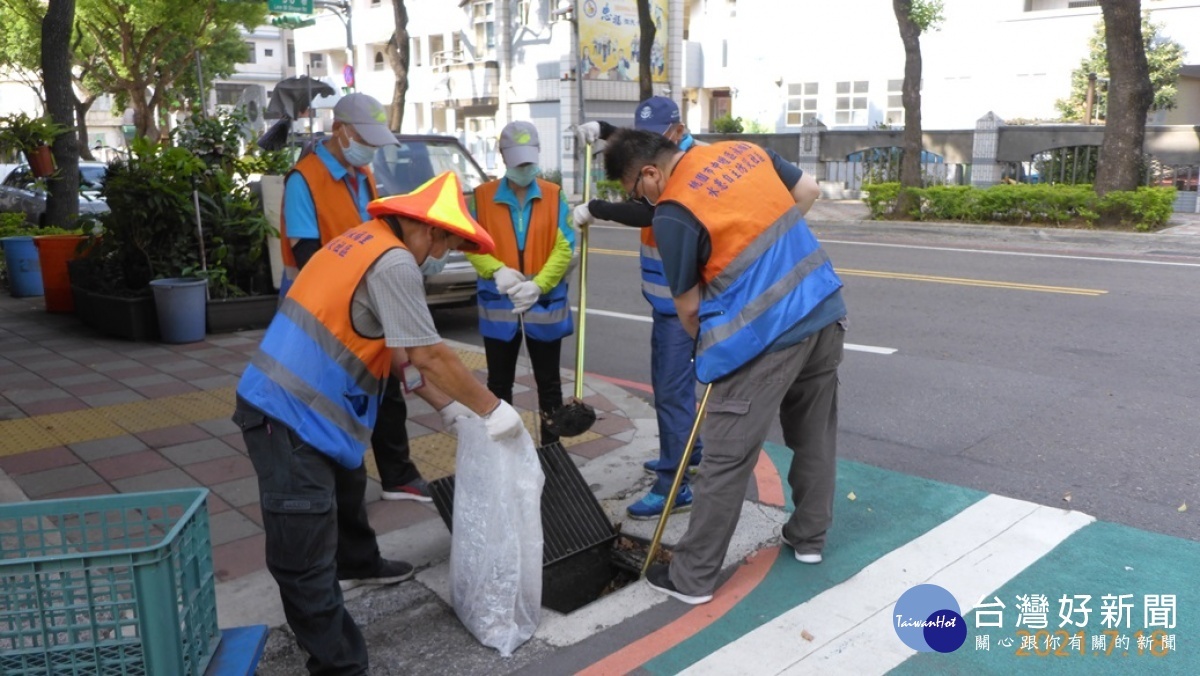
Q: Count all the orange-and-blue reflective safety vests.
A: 5